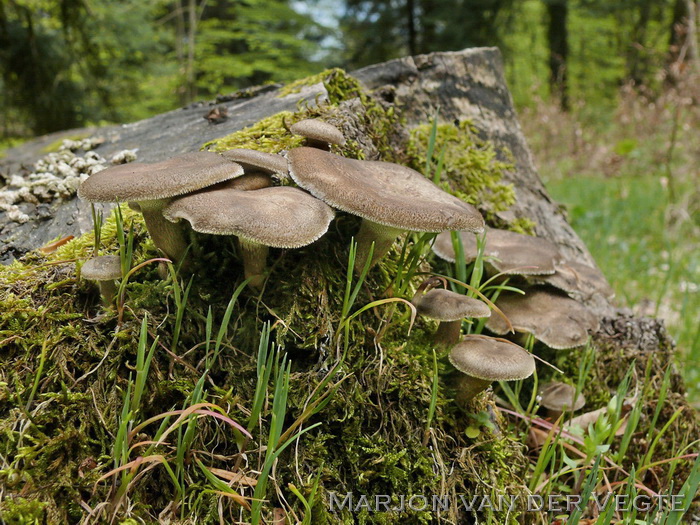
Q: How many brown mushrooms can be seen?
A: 13